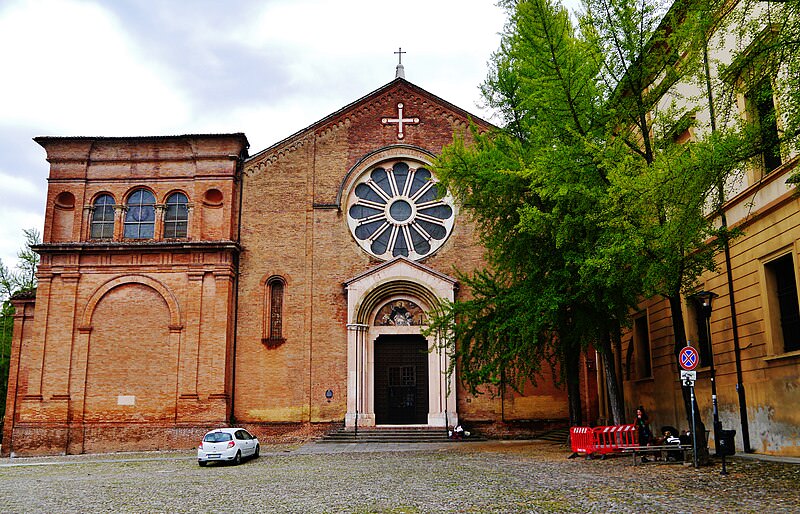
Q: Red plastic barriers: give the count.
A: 2